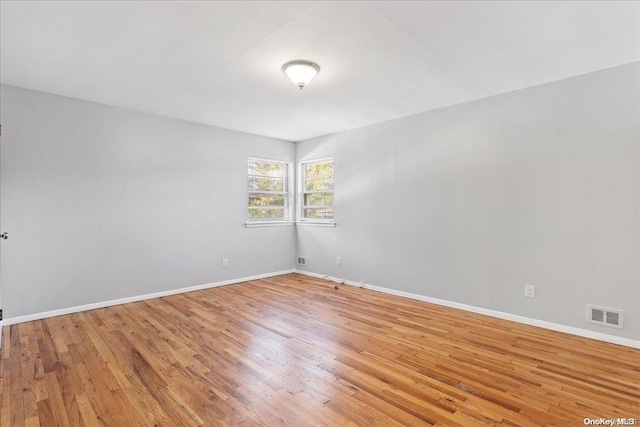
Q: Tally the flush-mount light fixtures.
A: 1